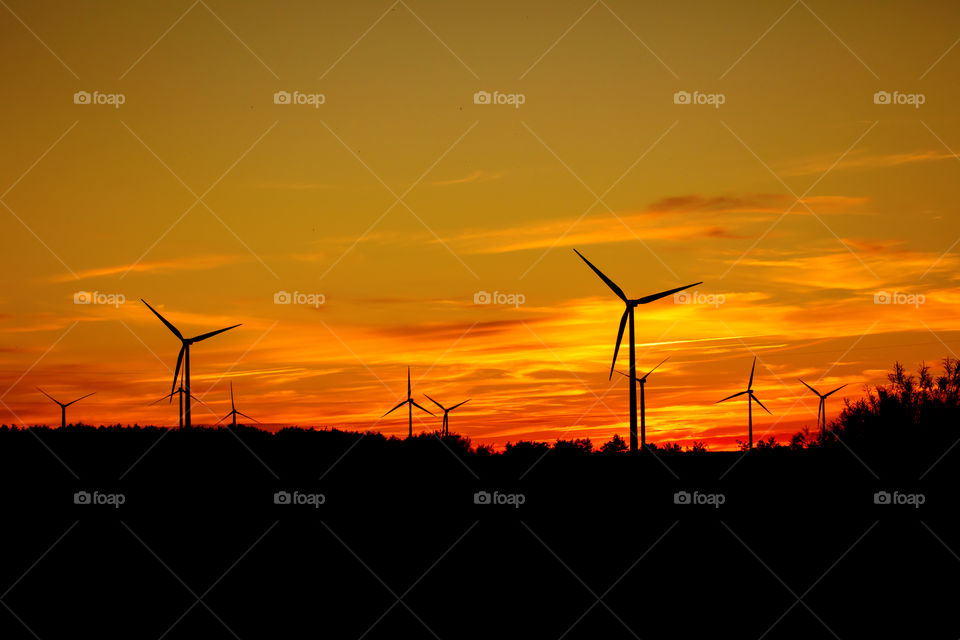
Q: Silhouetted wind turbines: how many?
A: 10